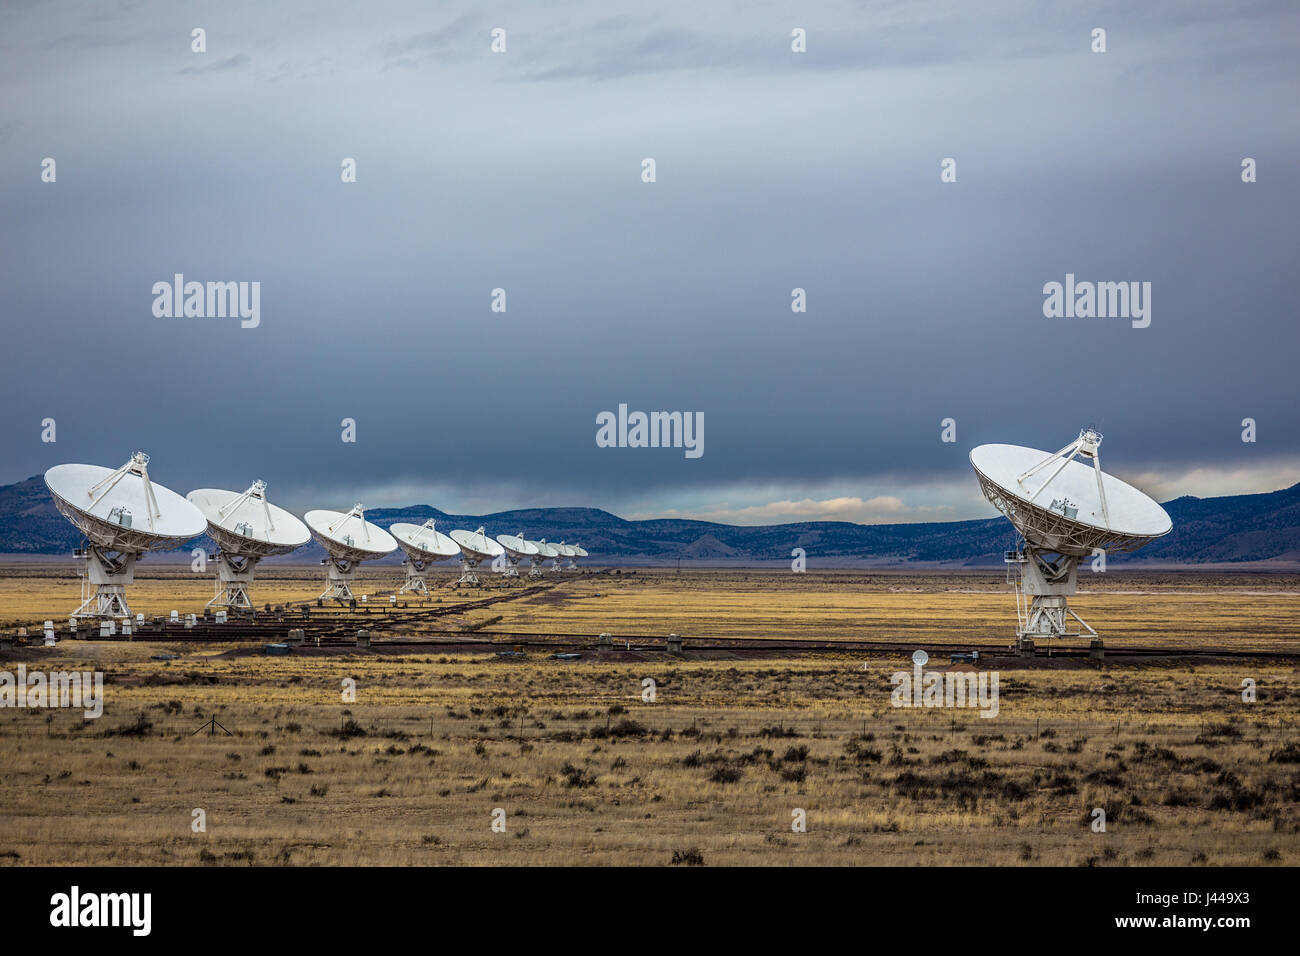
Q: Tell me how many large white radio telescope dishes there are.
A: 10